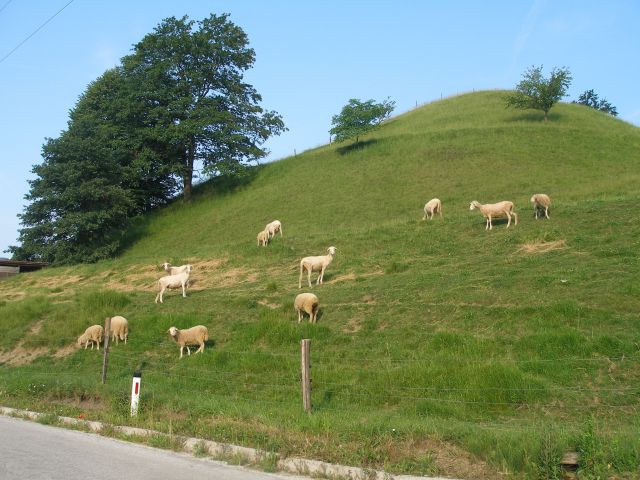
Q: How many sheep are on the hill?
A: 12